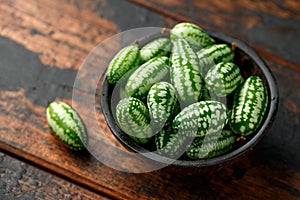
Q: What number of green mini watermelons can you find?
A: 14